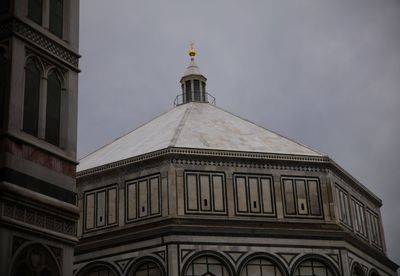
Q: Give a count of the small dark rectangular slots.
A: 5